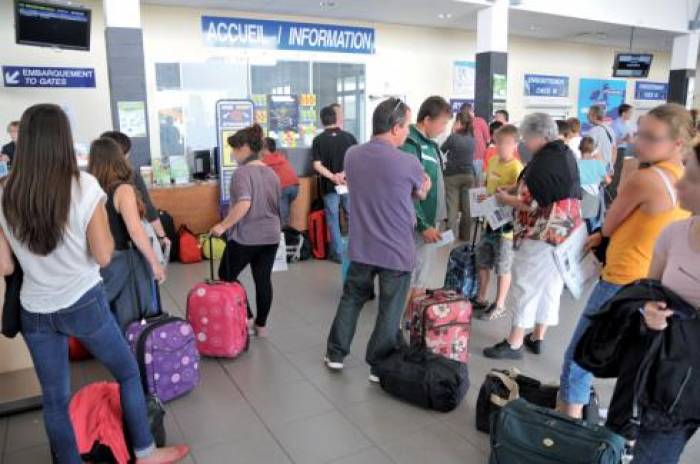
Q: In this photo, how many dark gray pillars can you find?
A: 3